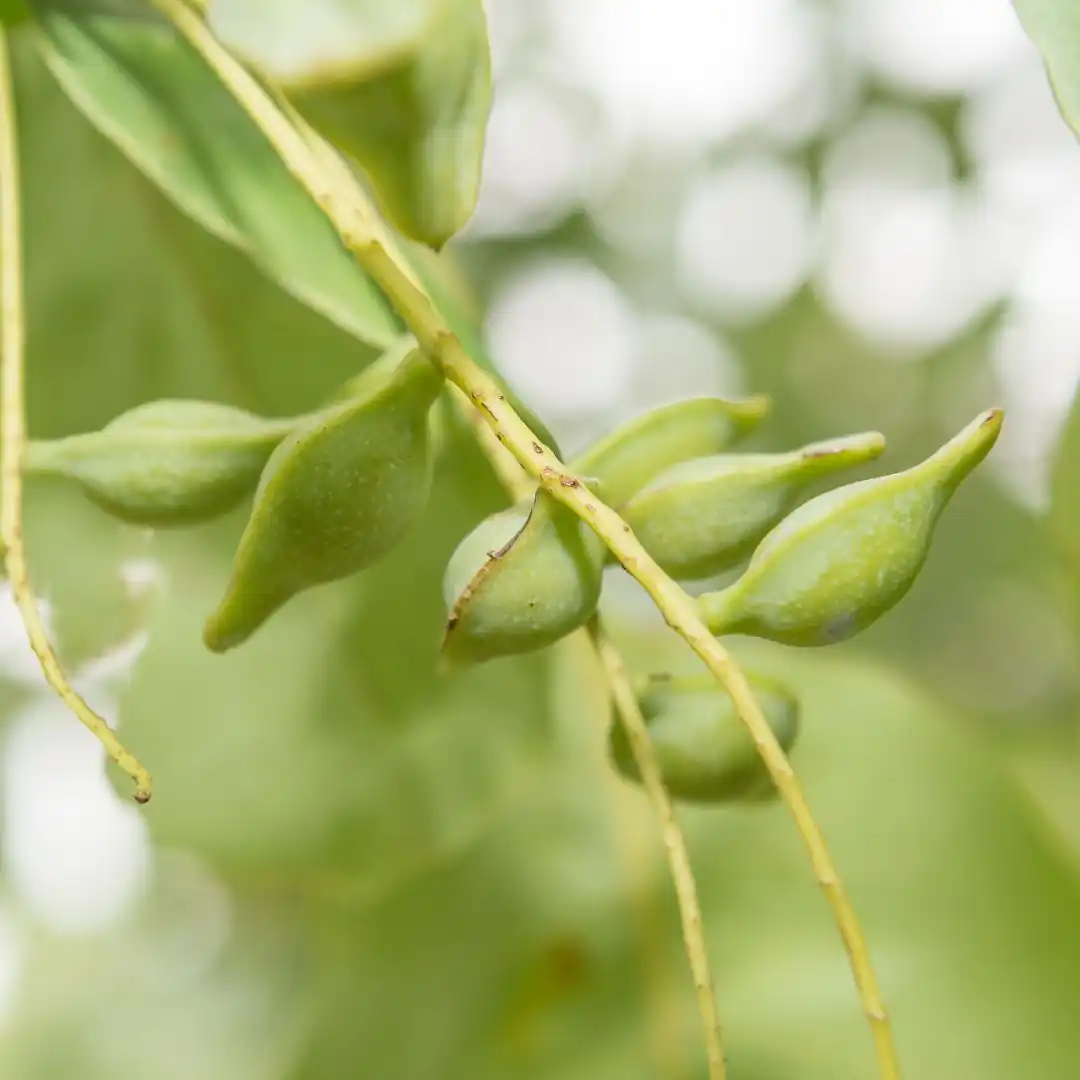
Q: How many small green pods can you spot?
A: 7